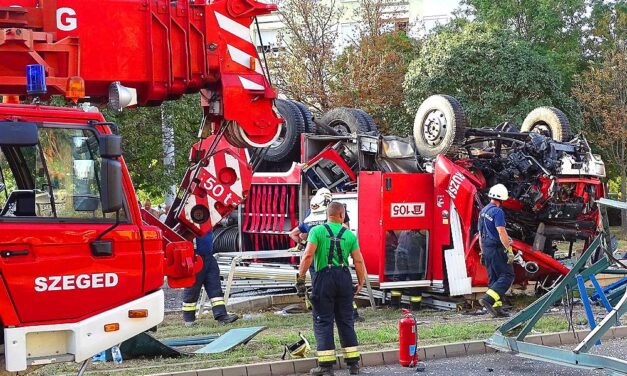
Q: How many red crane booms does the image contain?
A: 1